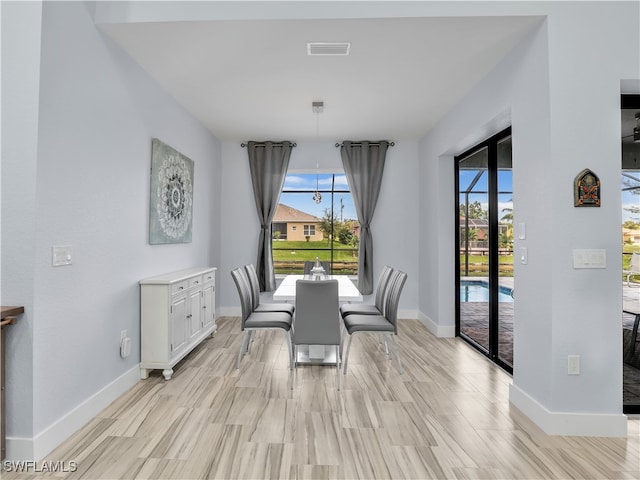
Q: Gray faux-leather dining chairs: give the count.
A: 6